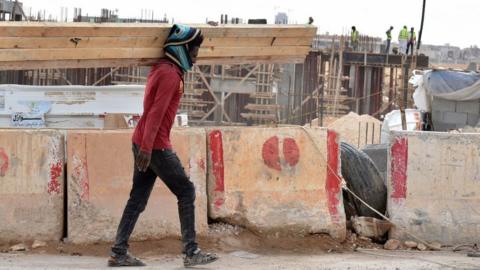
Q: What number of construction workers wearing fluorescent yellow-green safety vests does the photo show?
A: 4